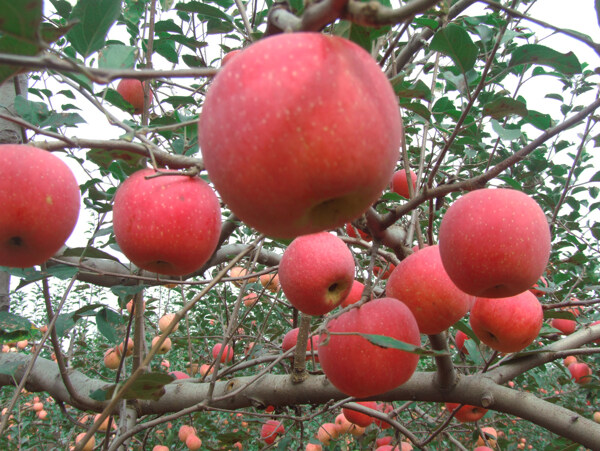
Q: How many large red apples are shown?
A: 8